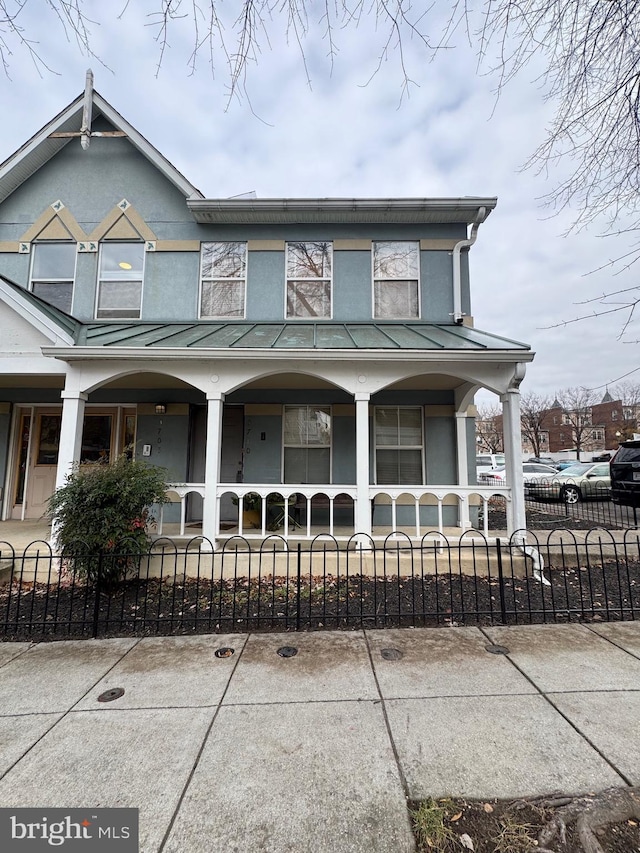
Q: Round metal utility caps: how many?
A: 5